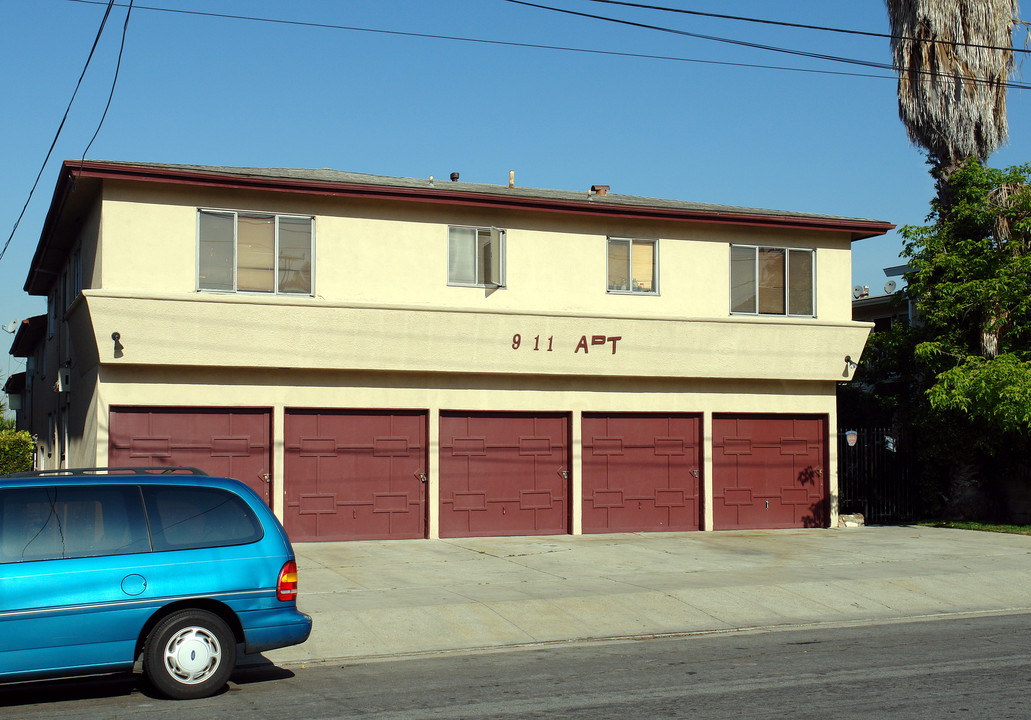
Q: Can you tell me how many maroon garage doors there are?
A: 5